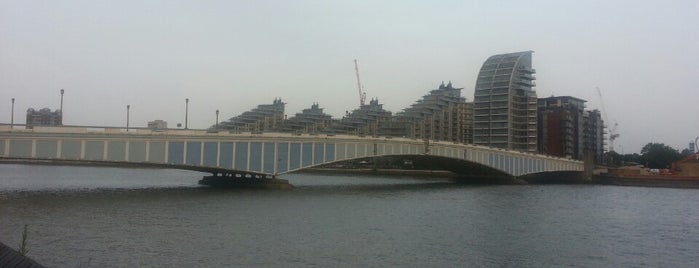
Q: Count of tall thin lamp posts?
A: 5